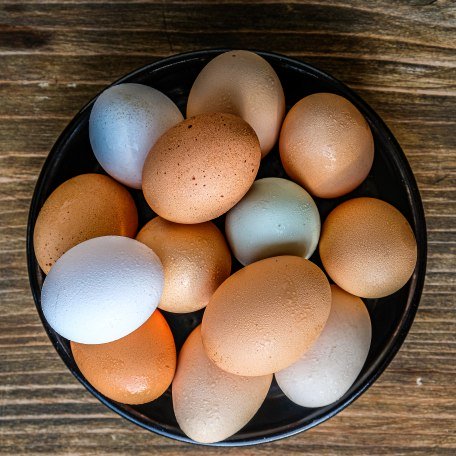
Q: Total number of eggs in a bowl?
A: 13